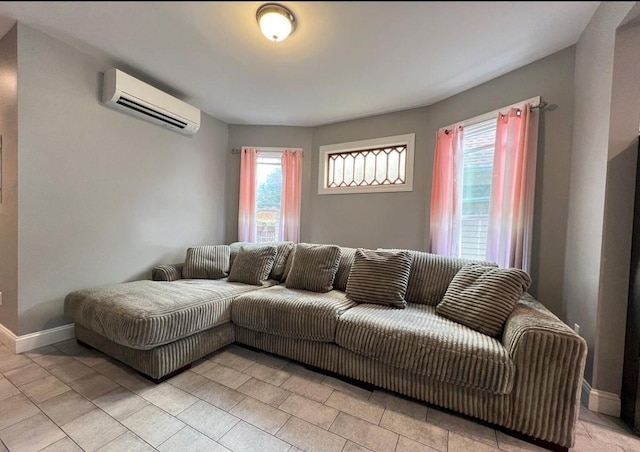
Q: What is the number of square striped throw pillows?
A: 5